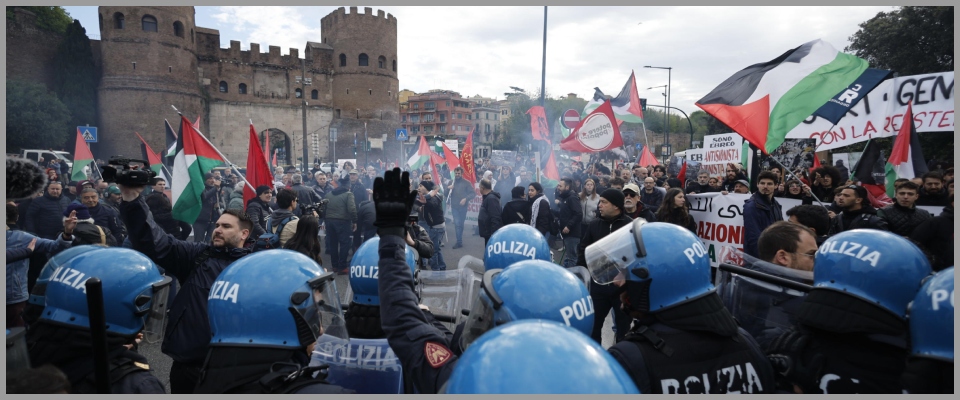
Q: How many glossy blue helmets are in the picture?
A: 10